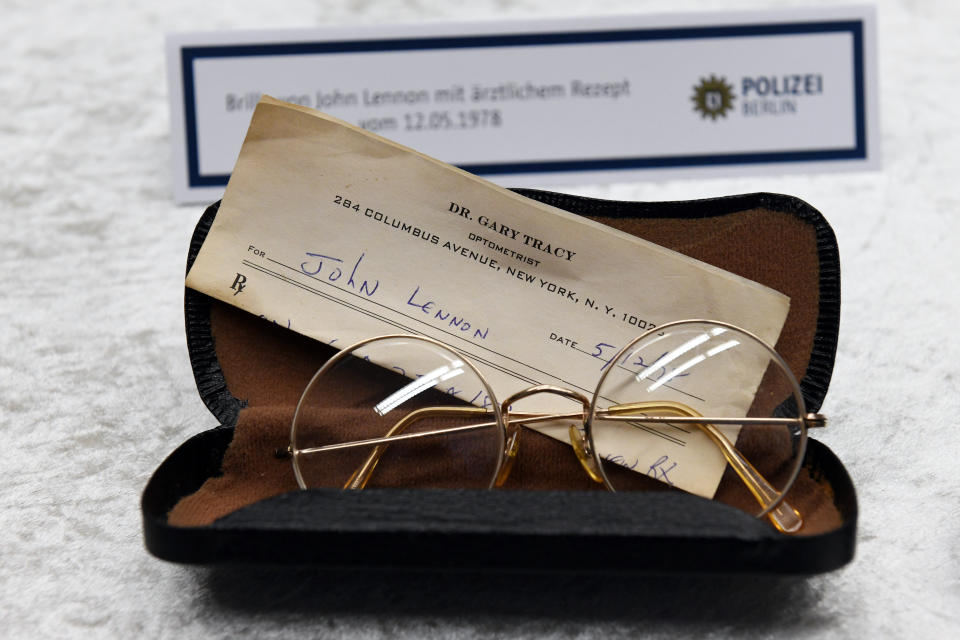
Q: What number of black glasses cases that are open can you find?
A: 1